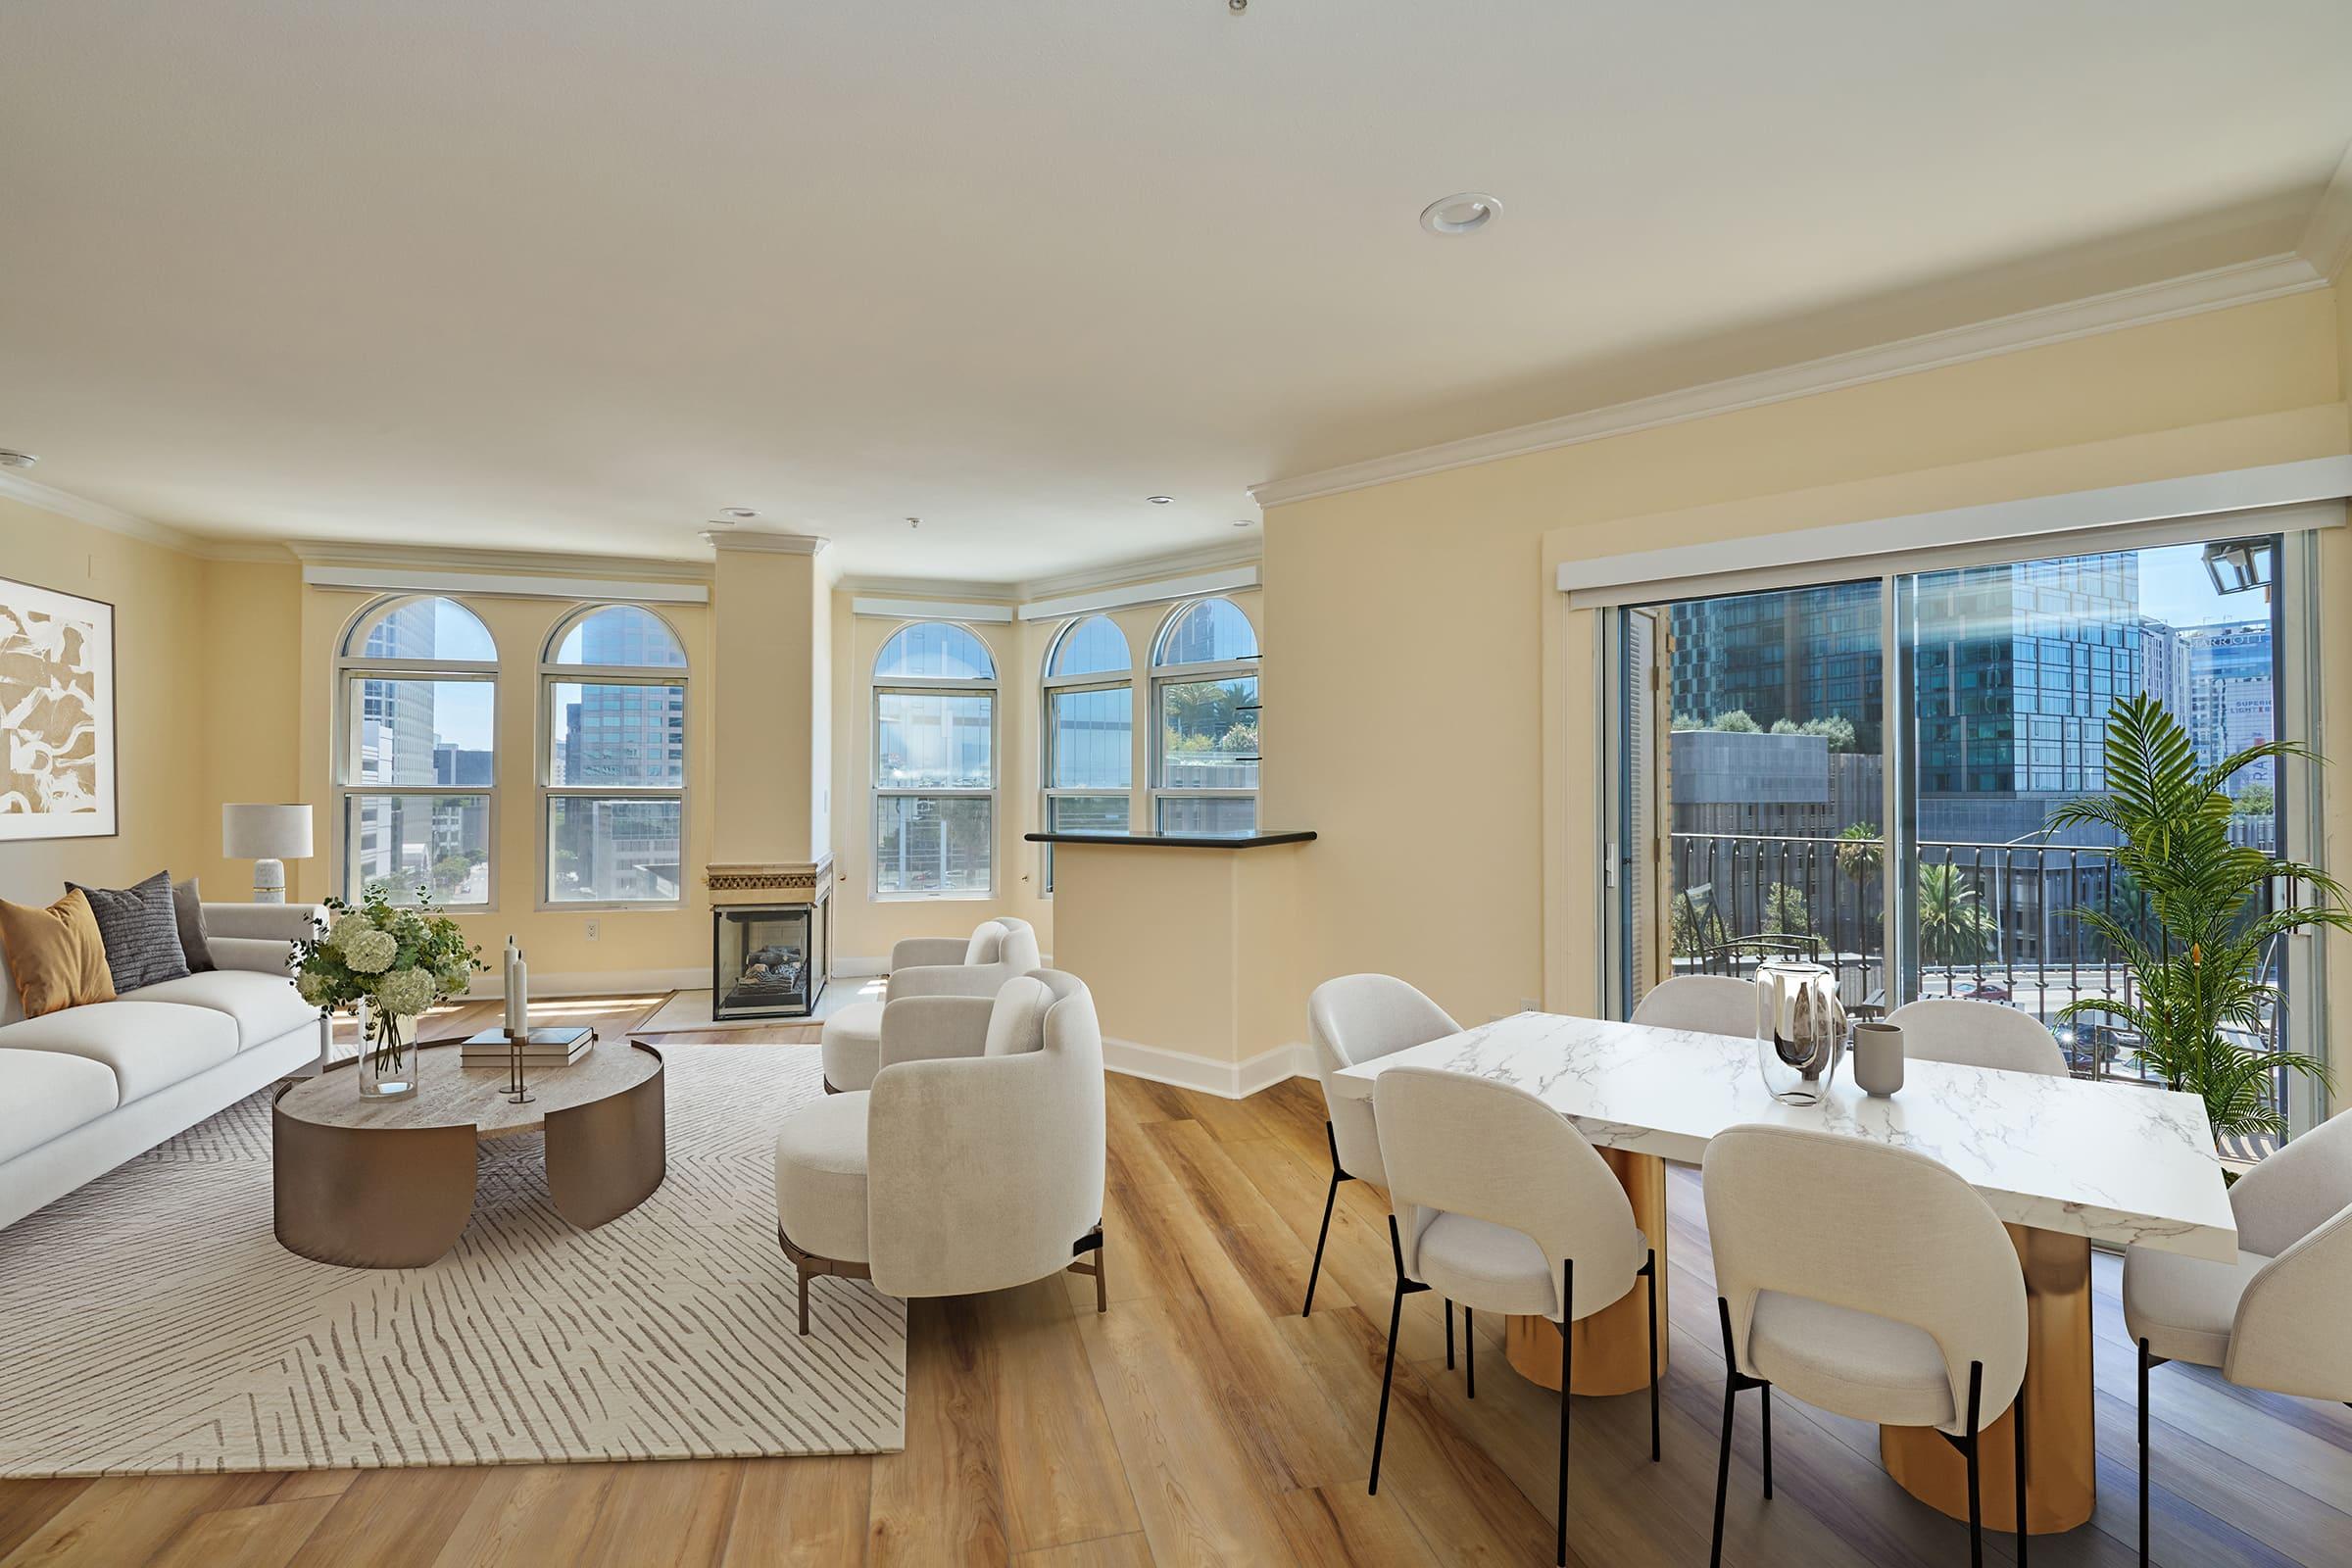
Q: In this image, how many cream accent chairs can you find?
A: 2